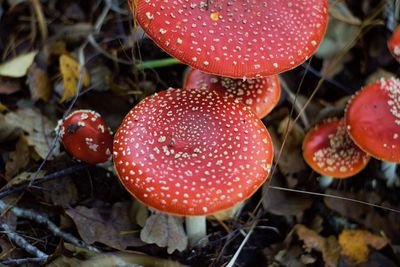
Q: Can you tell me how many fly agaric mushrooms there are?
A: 7